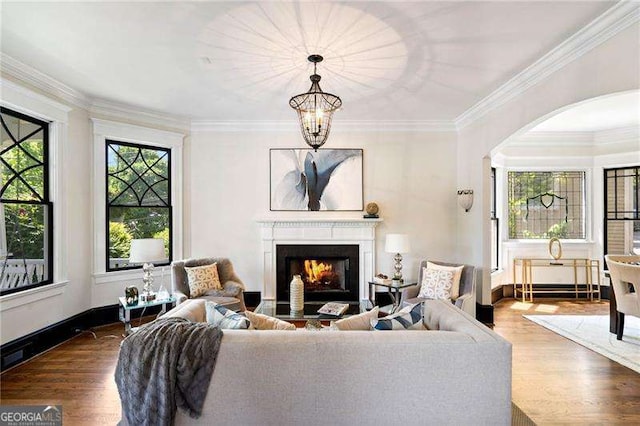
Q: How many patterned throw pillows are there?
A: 4